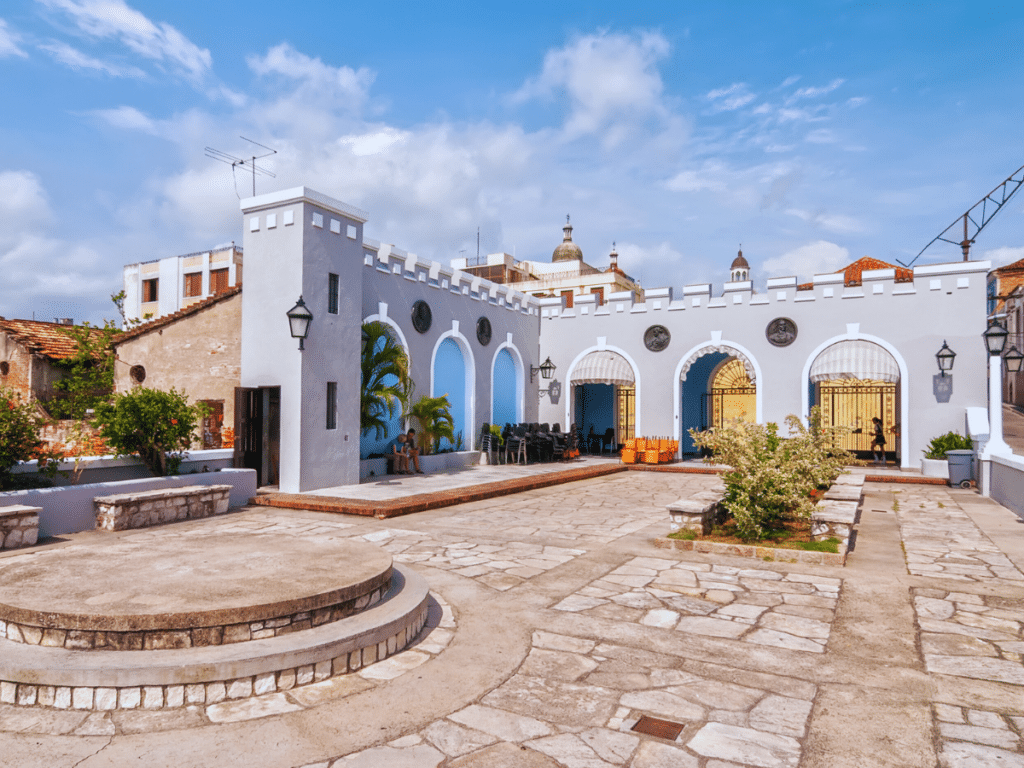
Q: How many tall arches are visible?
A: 6